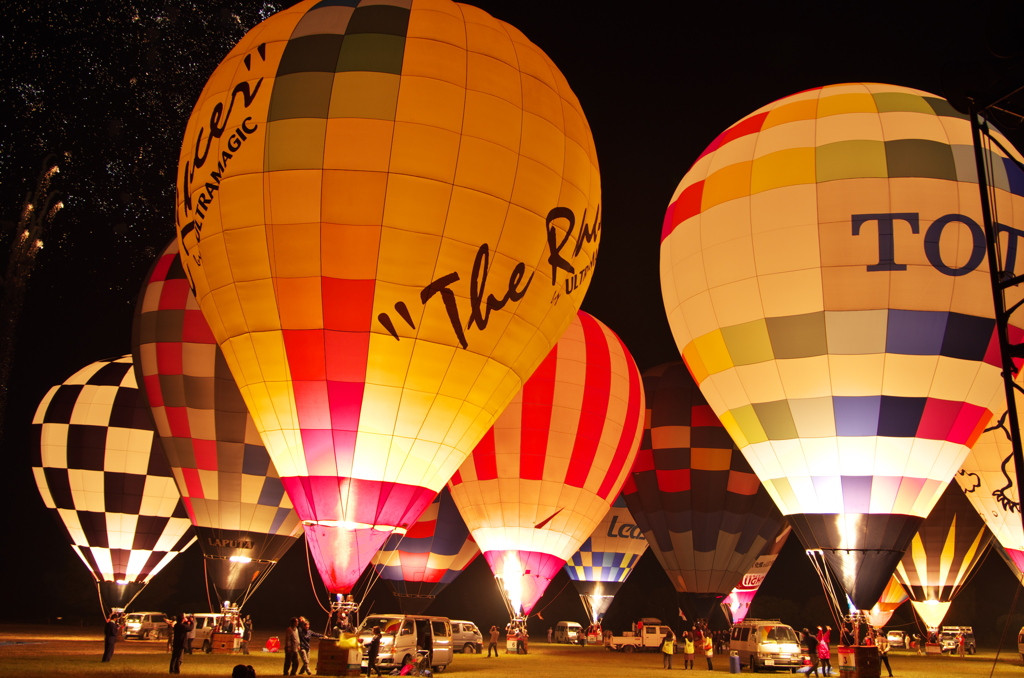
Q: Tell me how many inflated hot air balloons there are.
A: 12